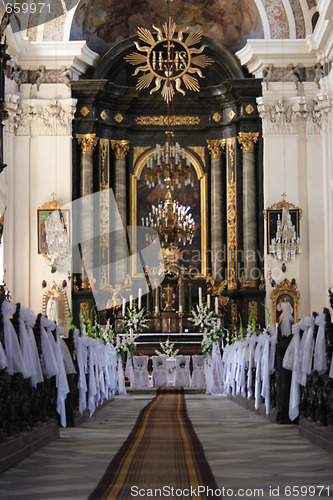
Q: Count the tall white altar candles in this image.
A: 6